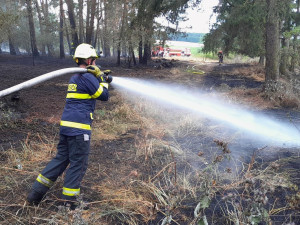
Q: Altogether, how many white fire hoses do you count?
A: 1